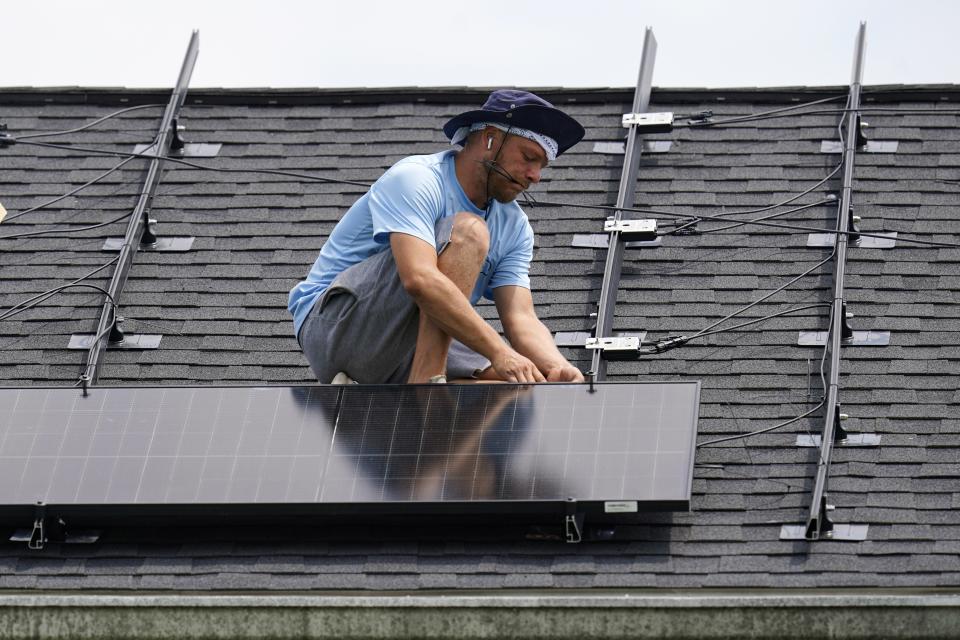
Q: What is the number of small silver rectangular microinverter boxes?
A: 3